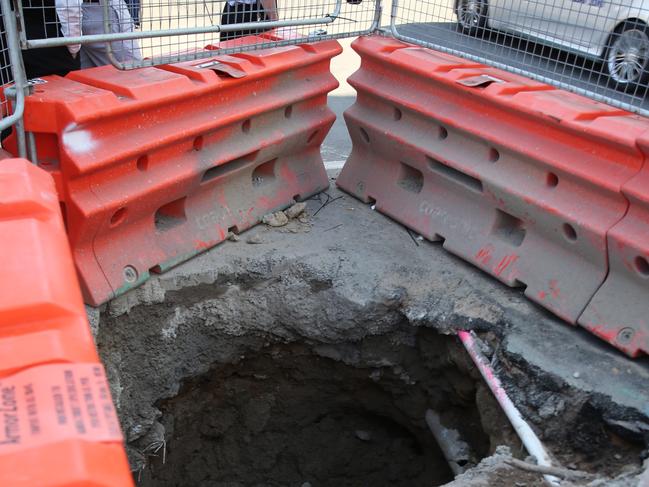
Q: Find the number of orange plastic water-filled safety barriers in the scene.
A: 4